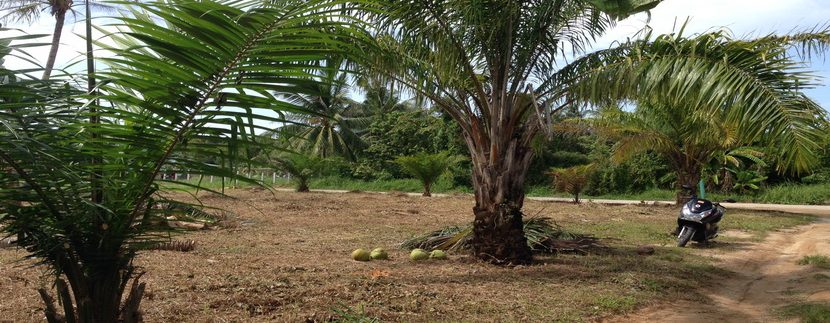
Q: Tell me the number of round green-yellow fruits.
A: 4